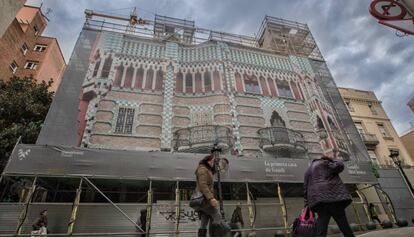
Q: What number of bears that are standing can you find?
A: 0